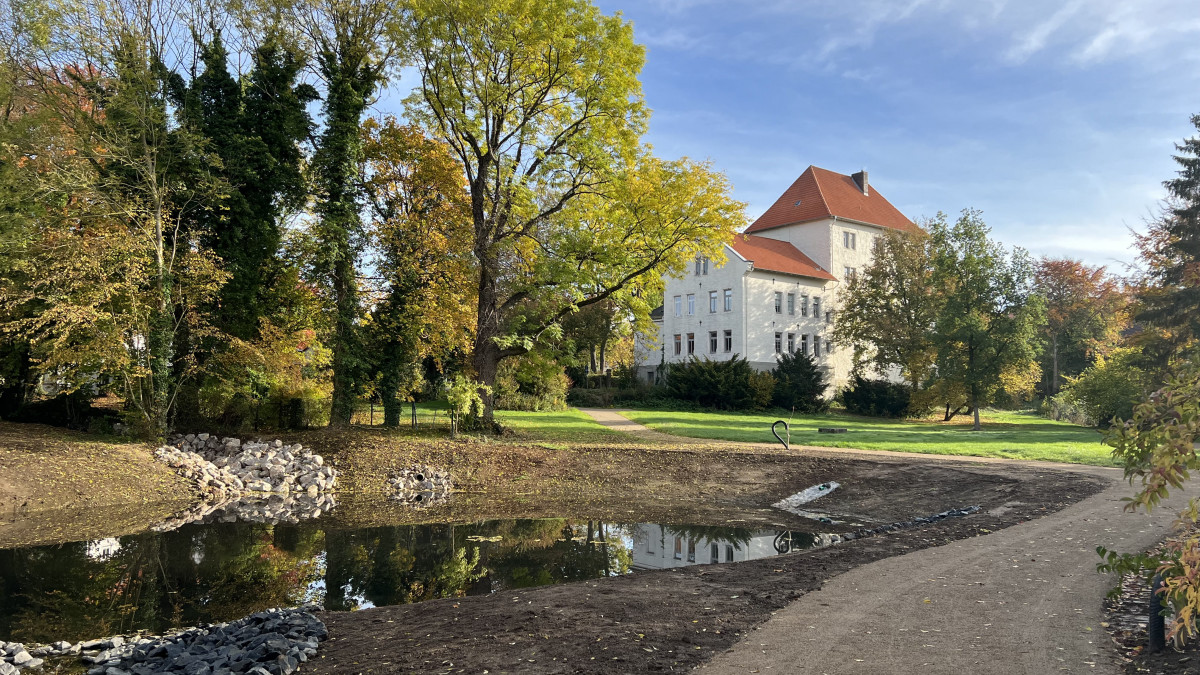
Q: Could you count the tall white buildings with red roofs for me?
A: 1